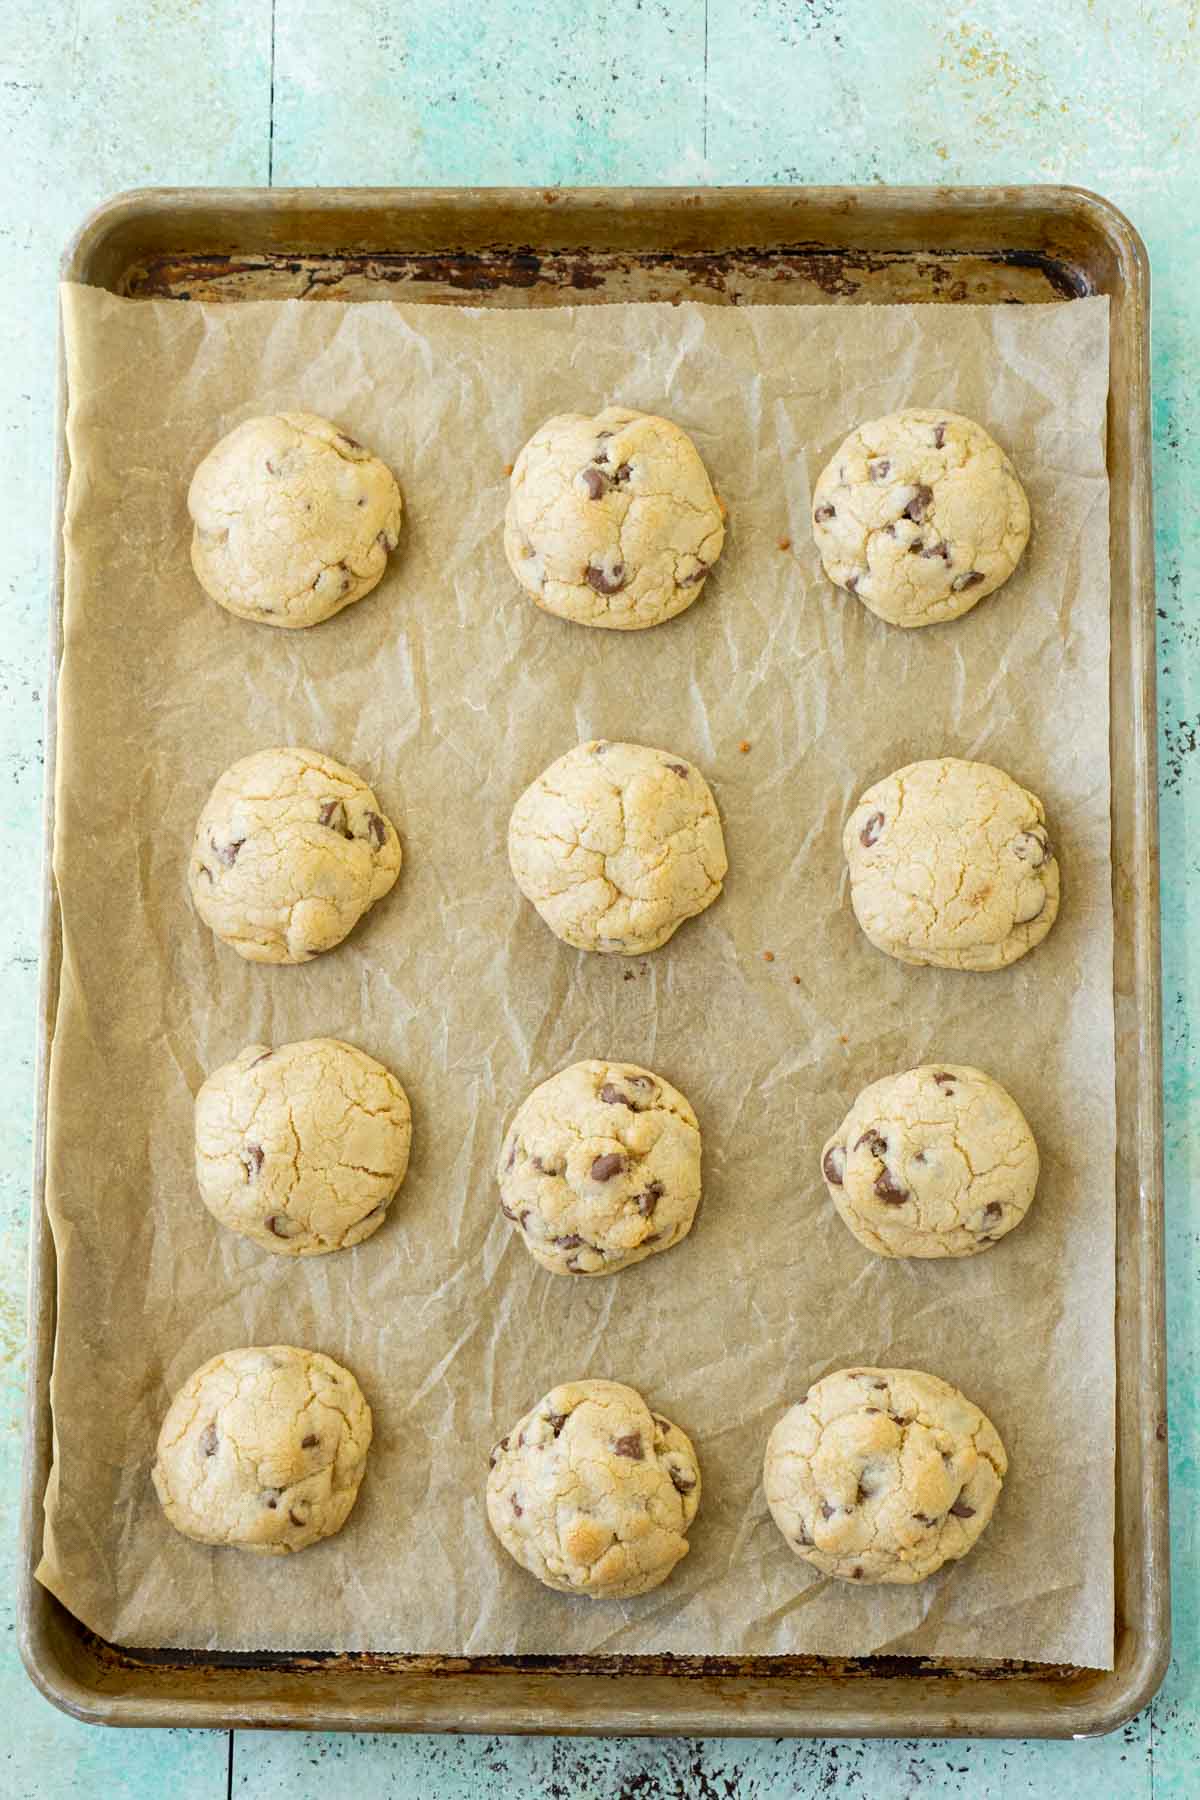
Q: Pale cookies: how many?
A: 12